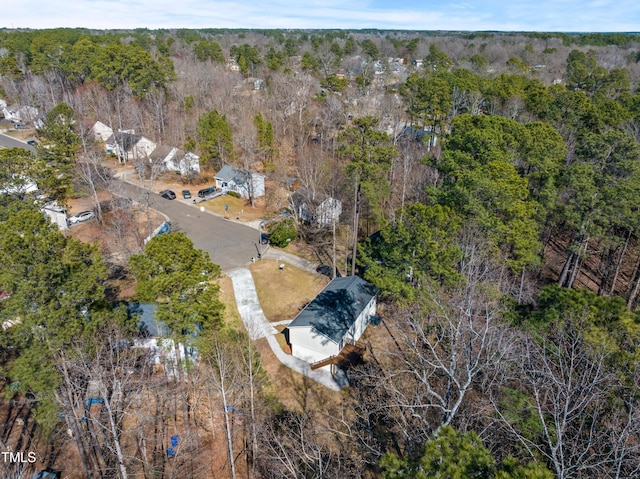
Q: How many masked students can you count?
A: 0